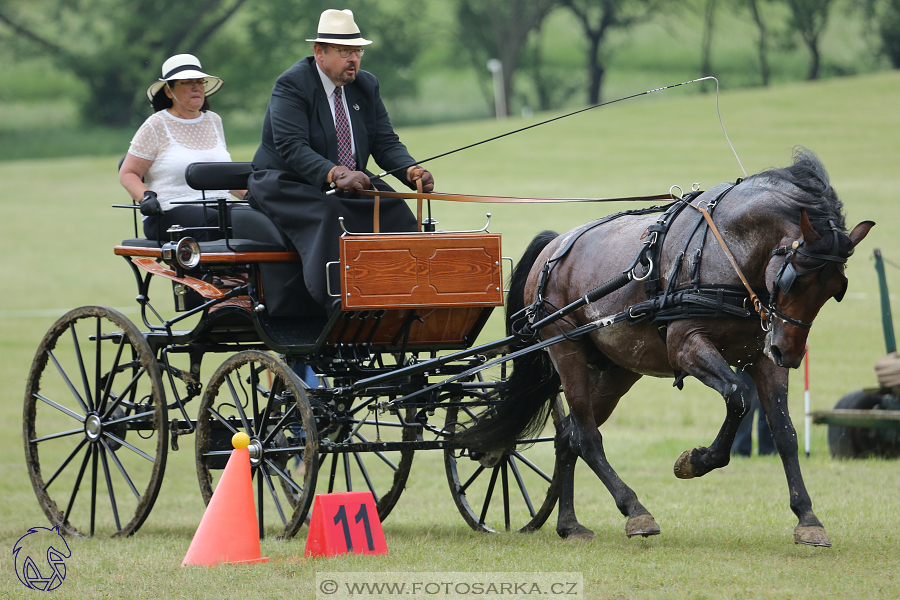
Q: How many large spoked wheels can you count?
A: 4